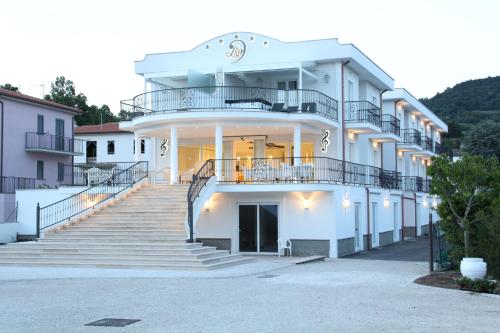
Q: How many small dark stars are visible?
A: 5